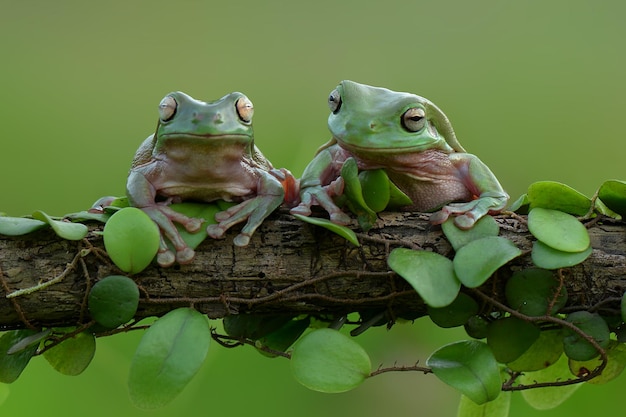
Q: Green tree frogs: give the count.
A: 2